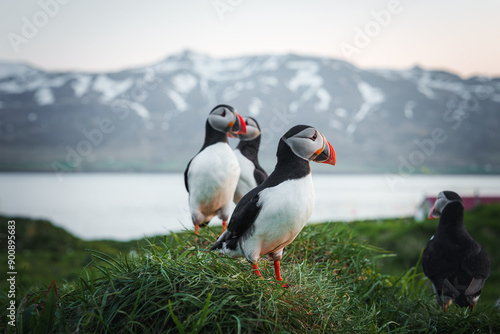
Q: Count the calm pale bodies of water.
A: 1